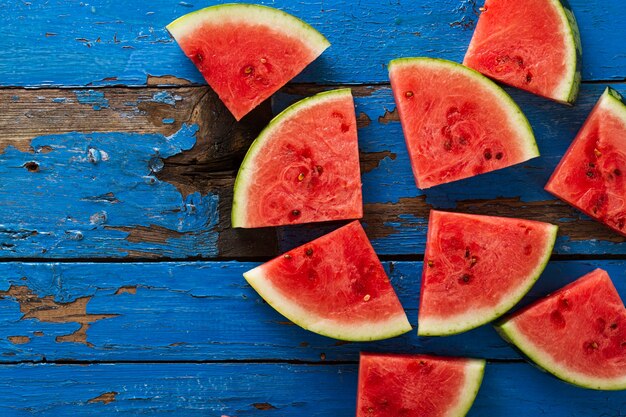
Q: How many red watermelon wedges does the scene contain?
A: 9